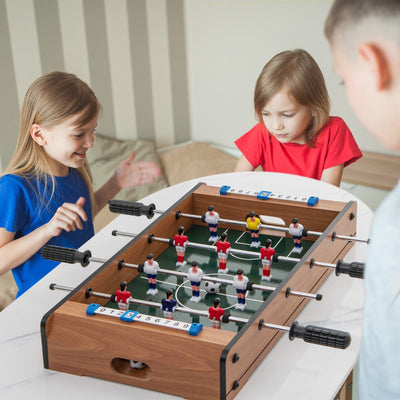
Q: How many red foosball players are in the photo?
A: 5